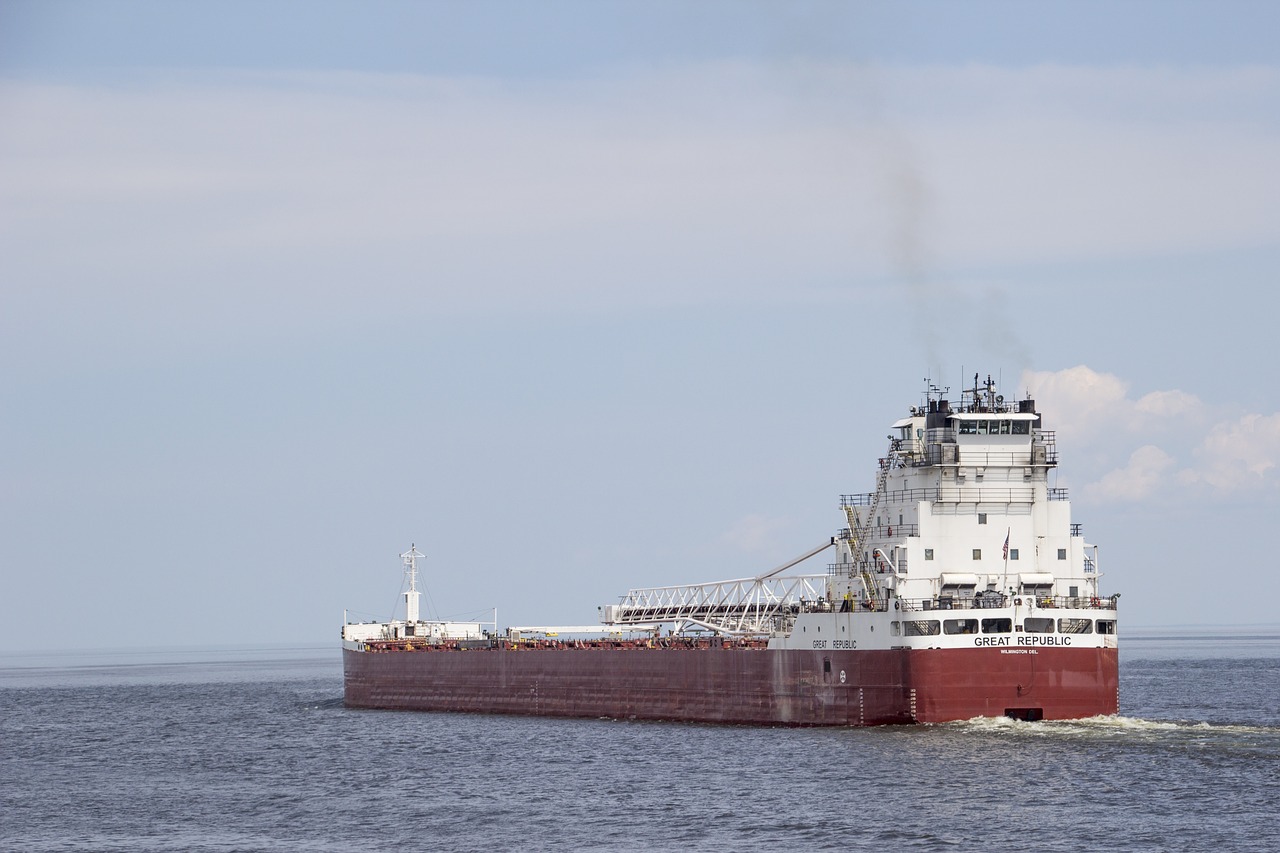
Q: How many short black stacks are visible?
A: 3